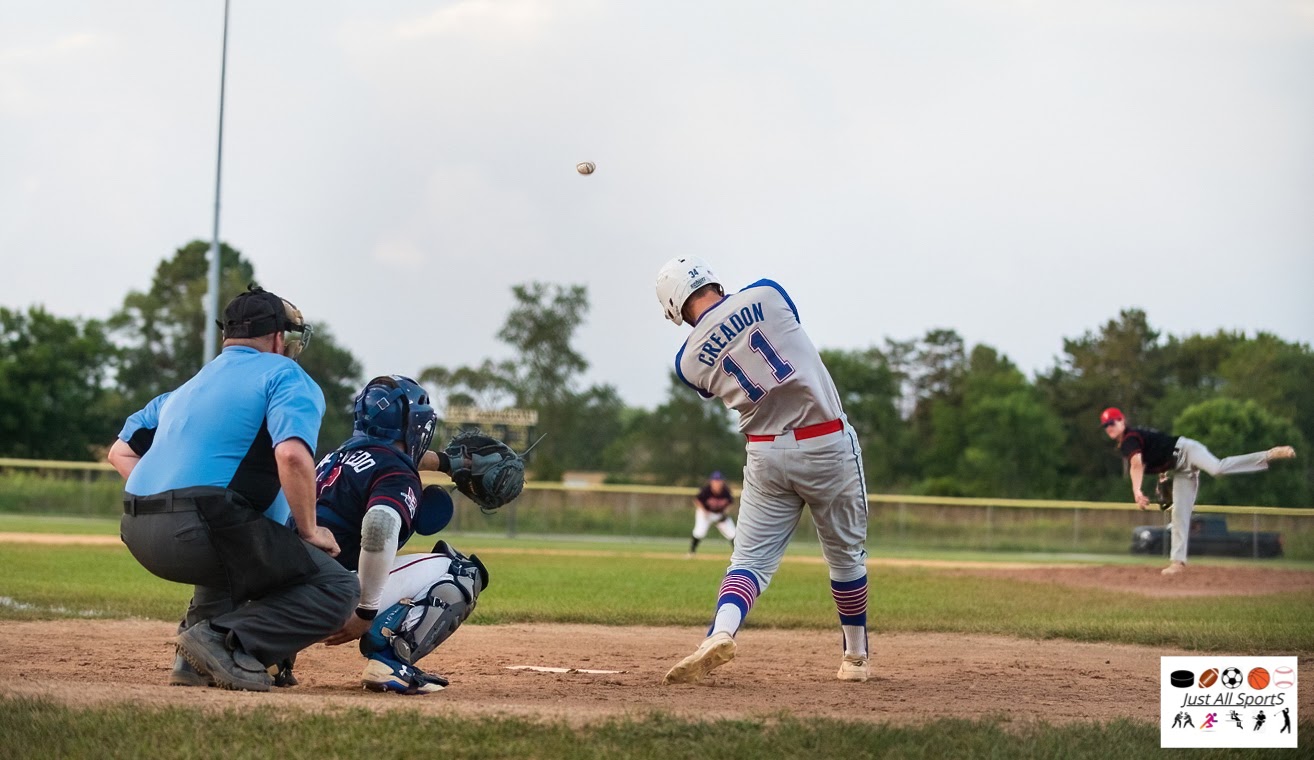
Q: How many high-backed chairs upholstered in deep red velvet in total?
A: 0